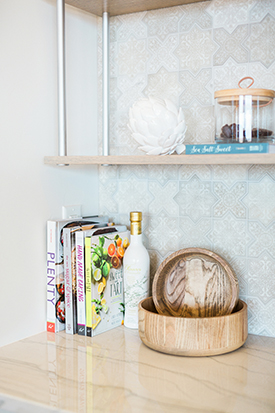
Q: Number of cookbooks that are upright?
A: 4